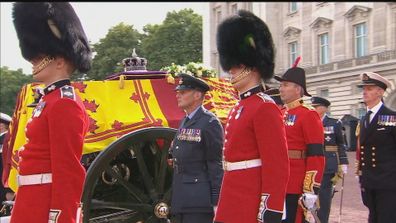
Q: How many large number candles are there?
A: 0